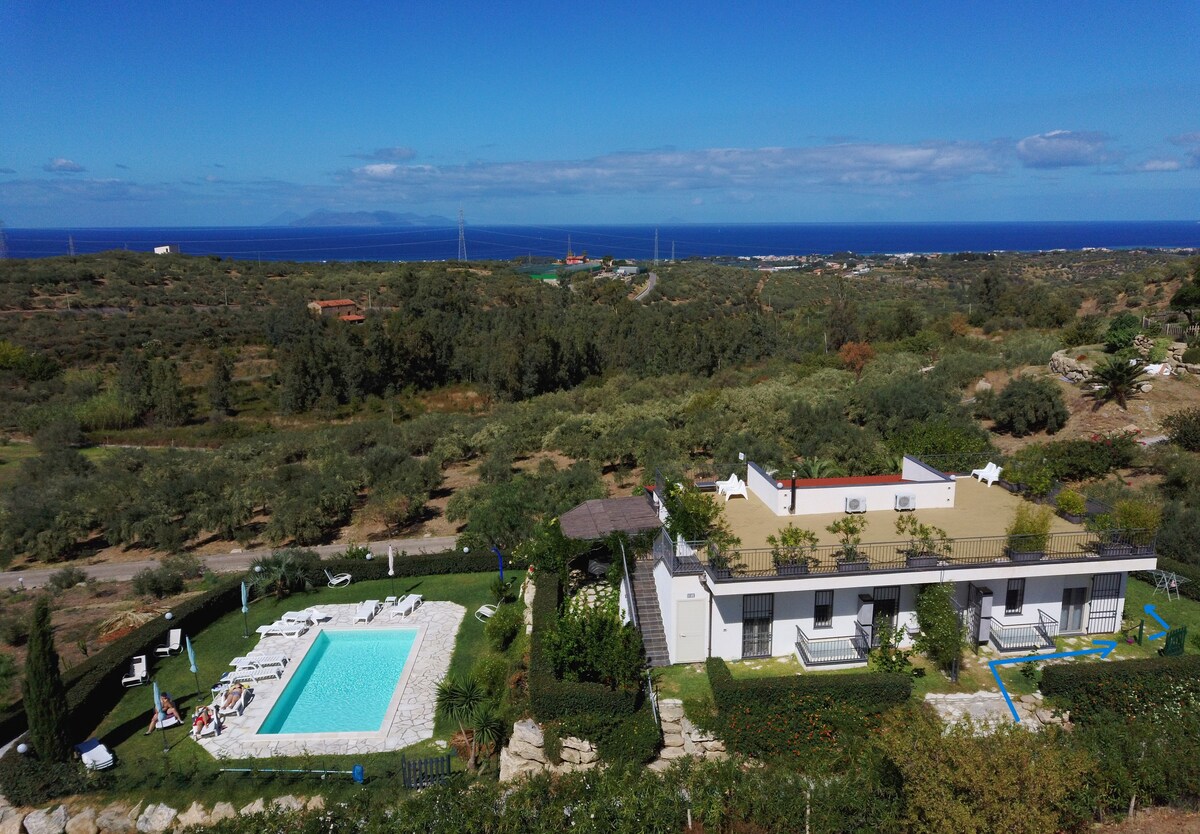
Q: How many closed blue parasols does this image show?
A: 3